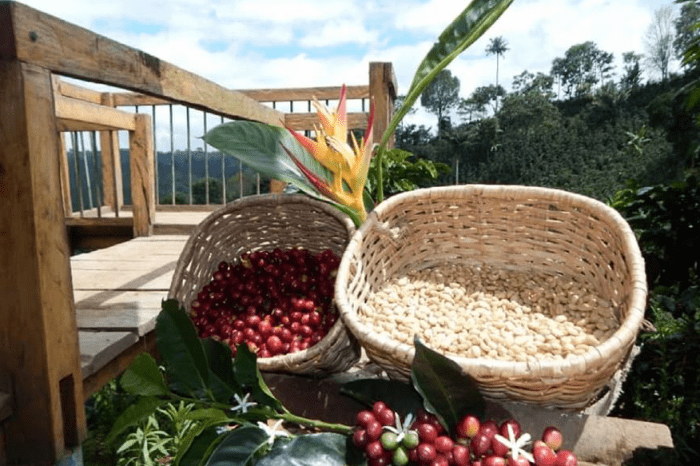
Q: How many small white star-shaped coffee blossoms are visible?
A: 4